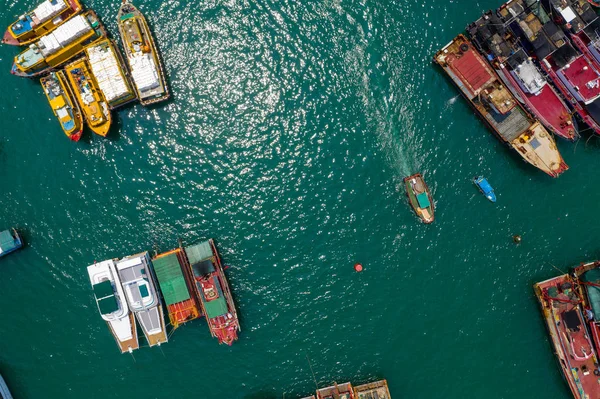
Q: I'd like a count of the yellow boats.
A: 6